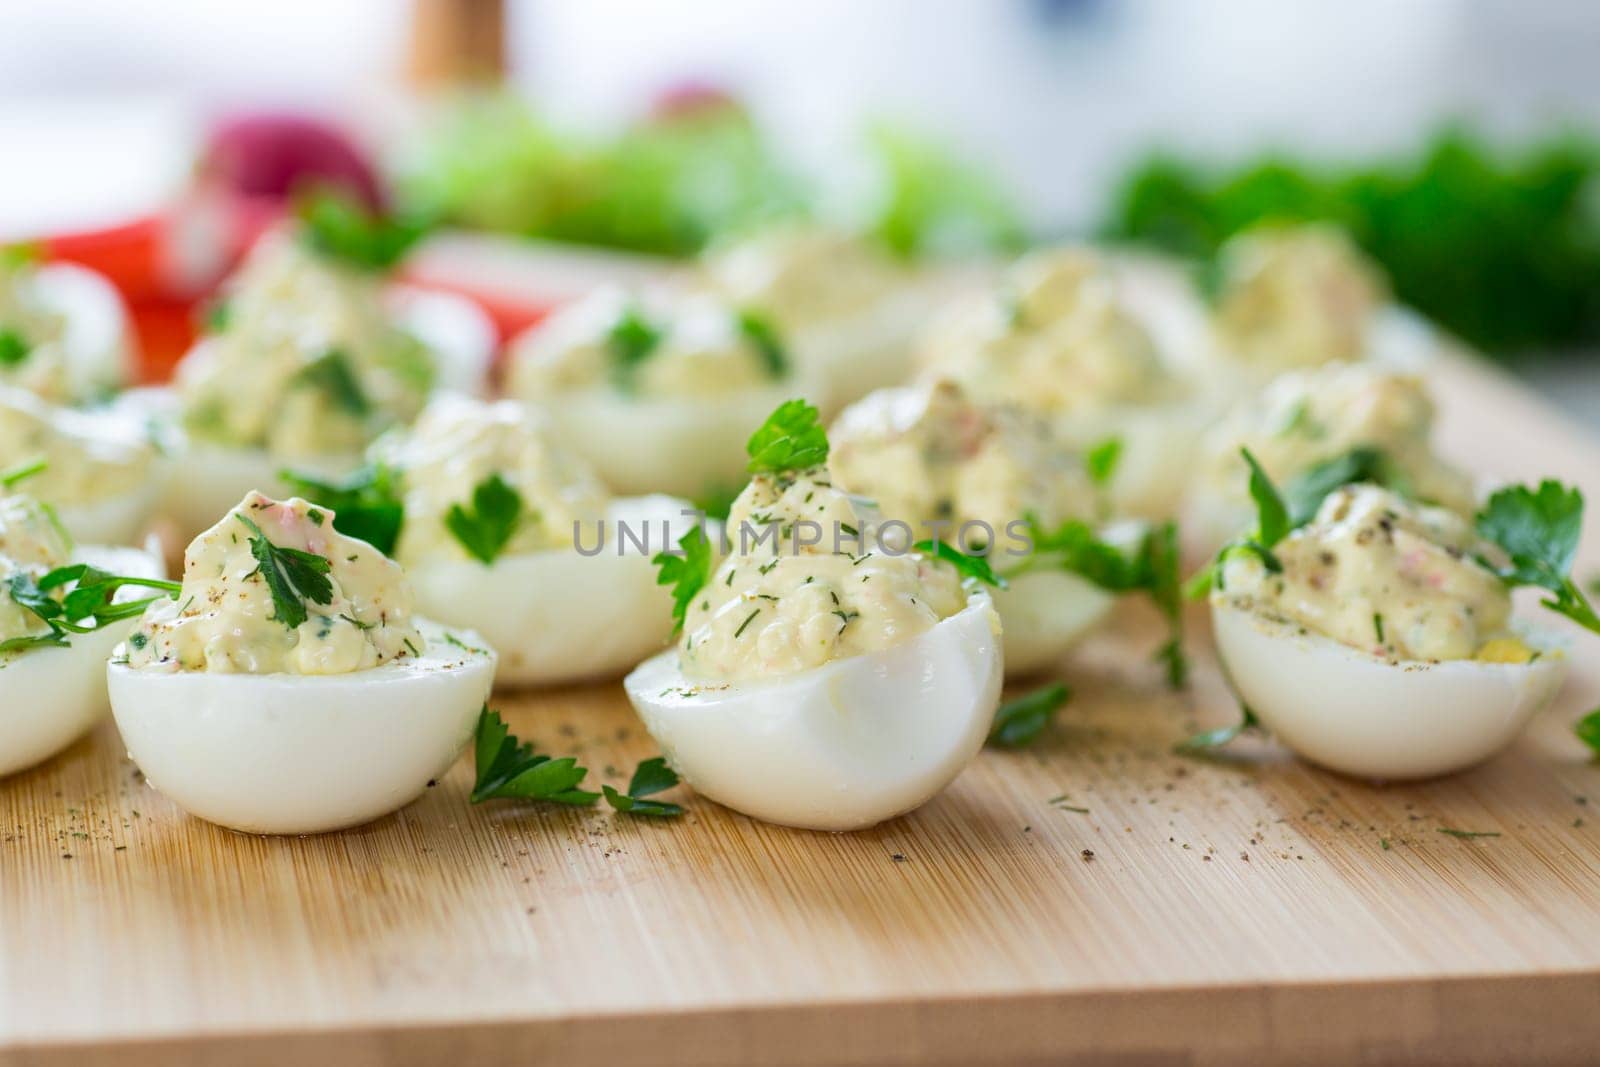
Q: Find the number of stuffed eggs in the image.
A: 14